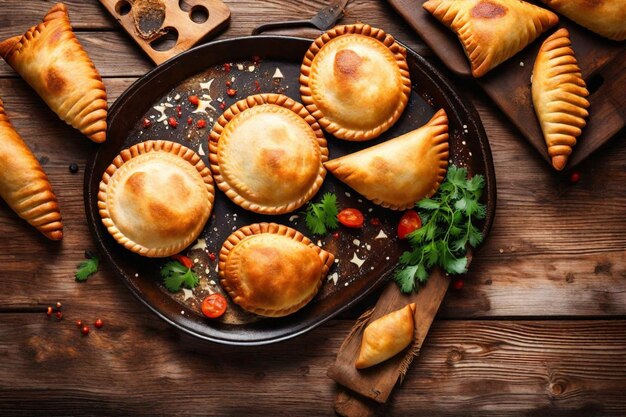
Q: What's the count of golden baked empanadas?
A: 11